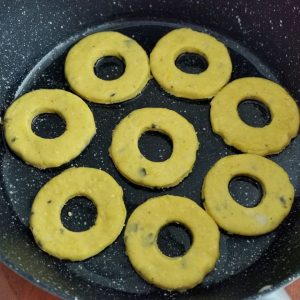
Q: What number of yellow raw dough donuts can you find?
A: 8